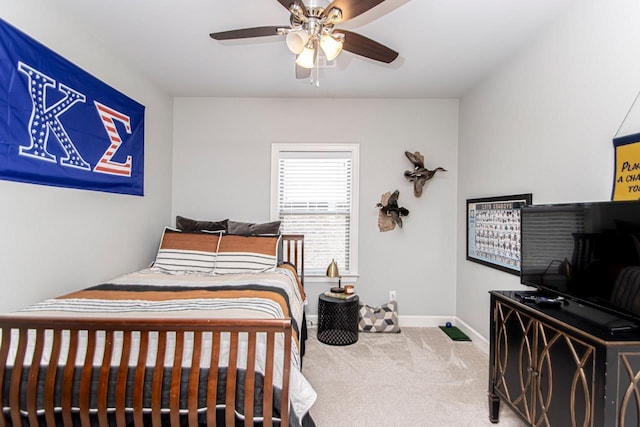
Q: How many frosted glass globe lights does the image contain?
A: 3